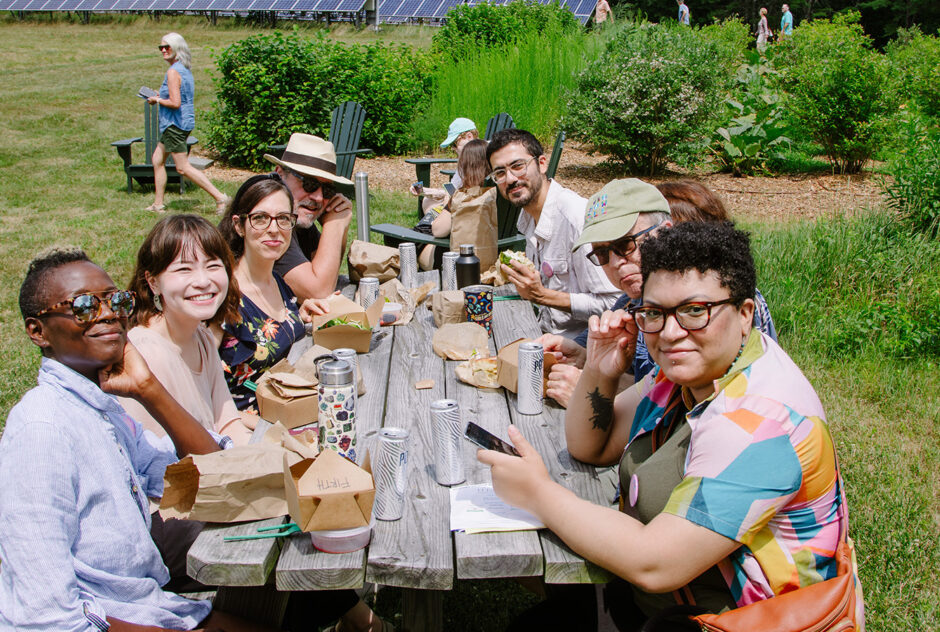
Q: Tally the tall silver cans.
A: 7